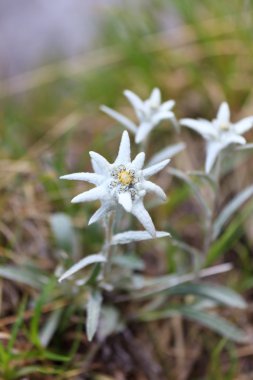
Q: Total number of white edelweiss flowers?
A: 3